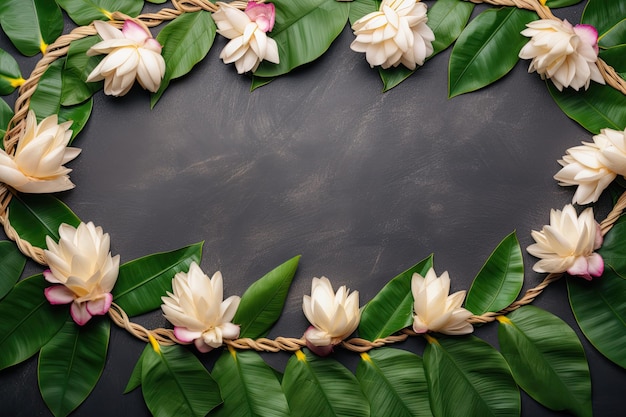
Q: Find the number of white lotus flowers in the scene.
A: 11